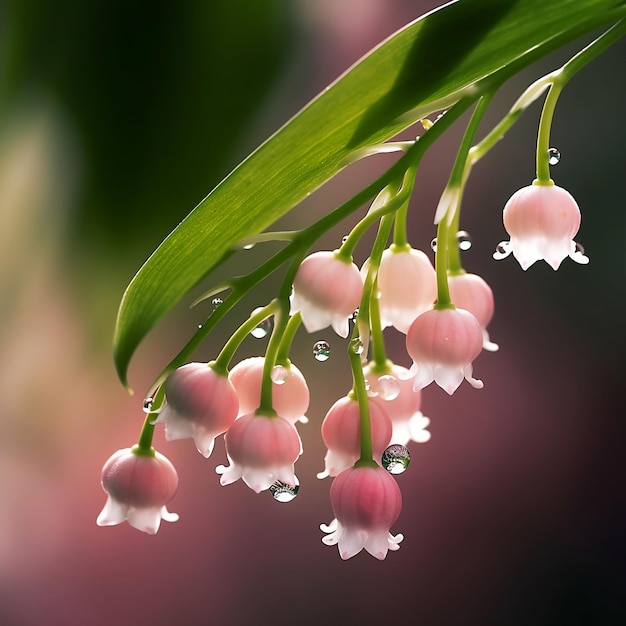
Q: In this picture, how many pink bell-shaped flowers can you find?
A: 12